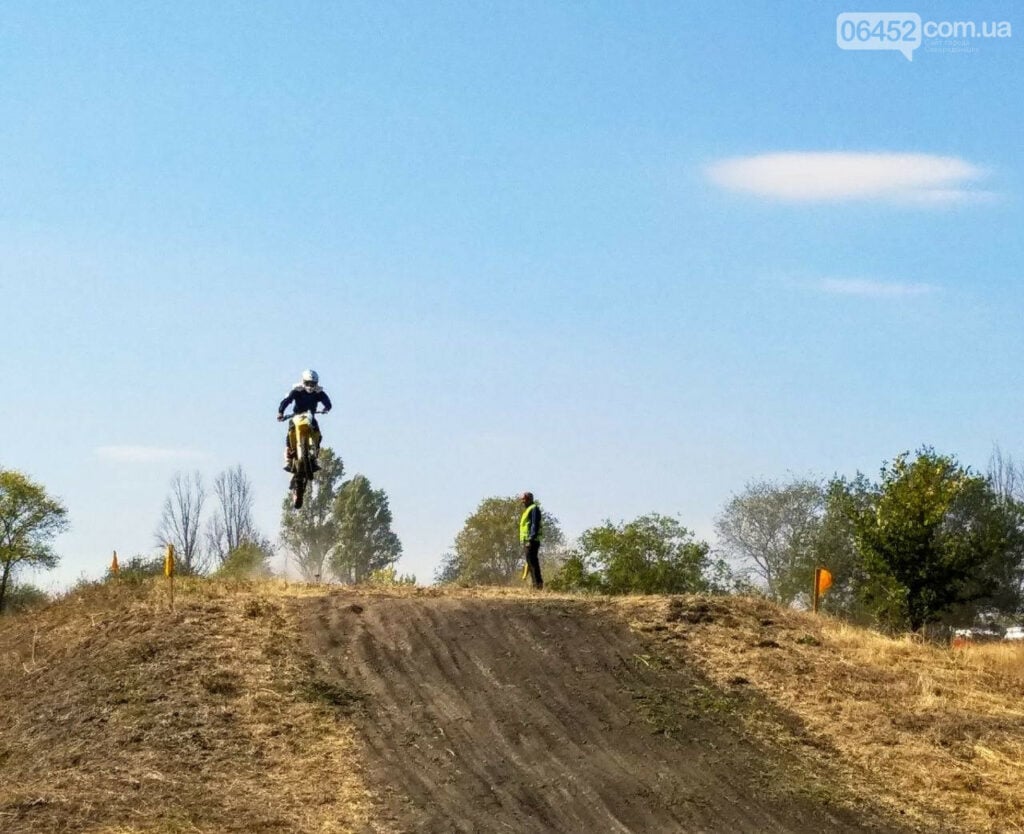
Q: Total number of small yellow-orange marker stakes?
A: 3